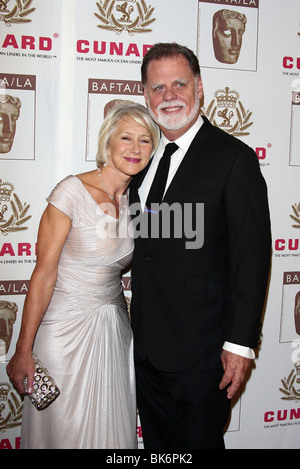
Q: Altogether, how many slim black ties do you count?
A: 1